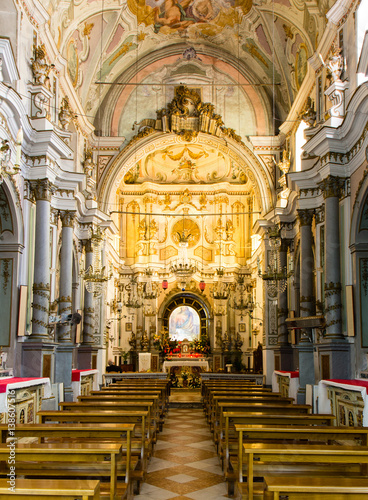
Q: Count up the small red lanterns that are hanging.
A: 2